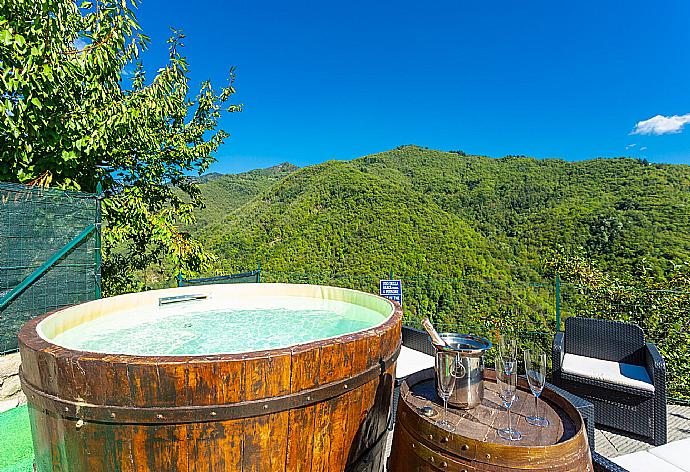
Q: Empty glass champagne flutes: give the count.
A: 4